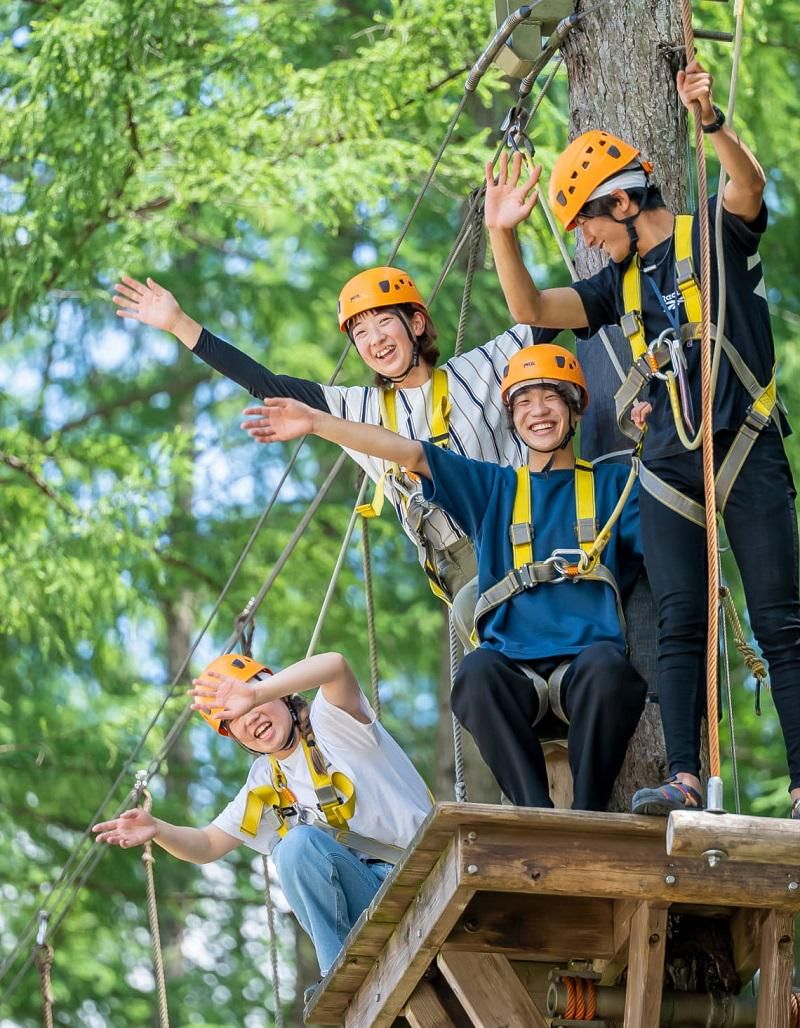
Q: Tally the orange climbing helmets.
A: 4